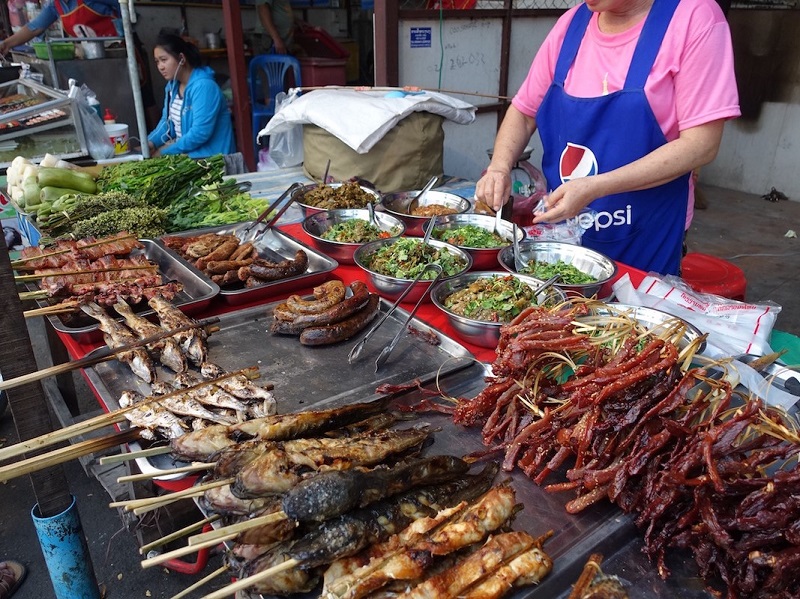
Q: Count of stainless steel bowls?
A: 7